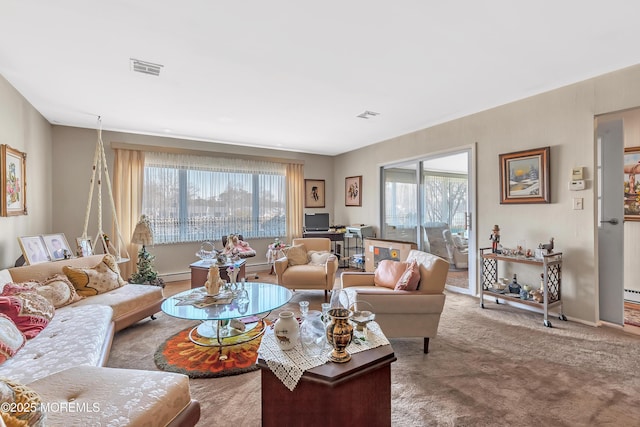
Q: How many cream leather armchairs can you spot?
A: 2